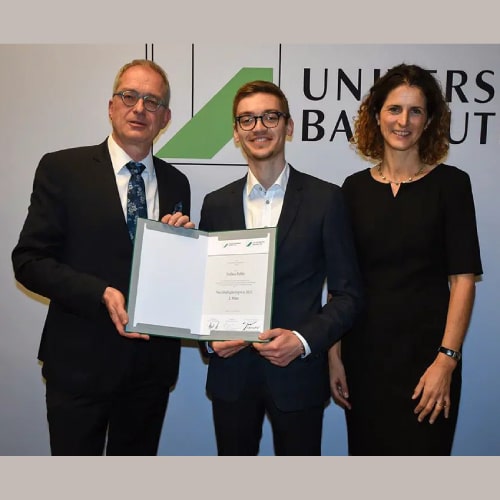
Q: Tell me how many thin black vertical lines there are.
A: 4